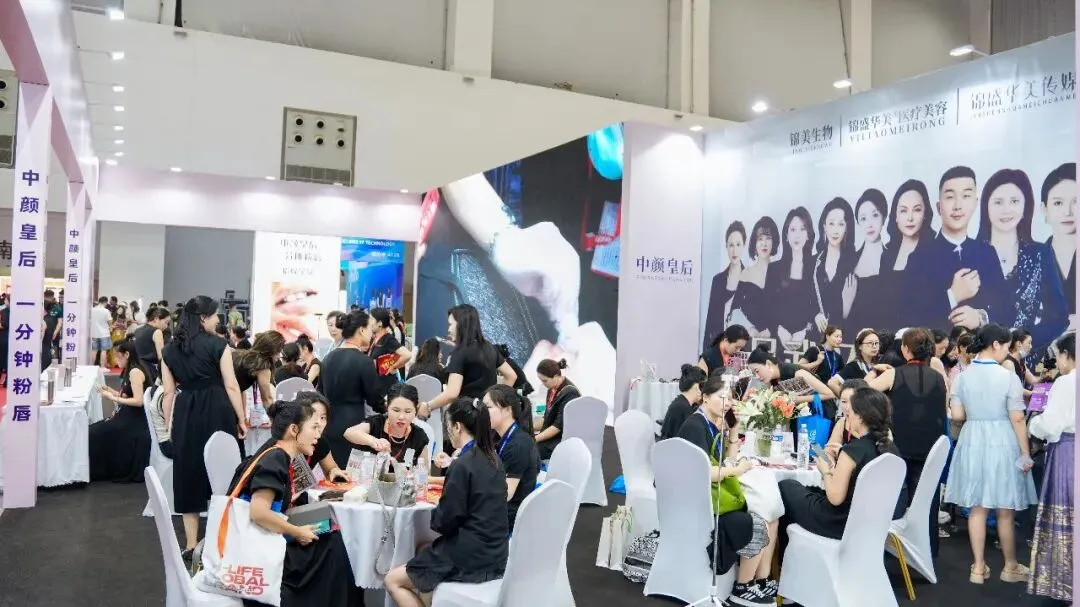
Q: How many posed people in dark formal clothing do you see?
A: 9